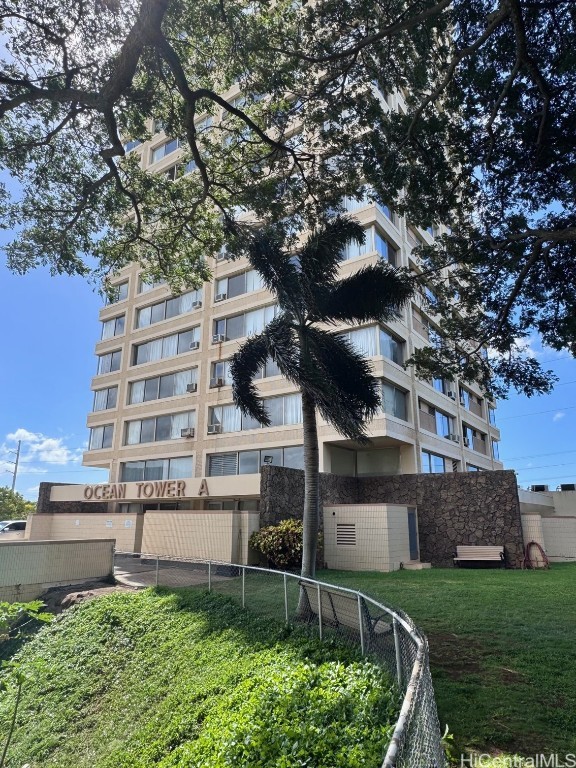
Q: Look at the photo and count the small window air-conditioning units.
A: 13